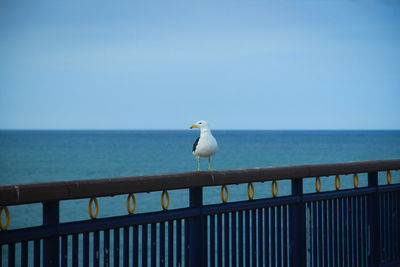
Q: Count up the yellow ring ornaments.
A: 11